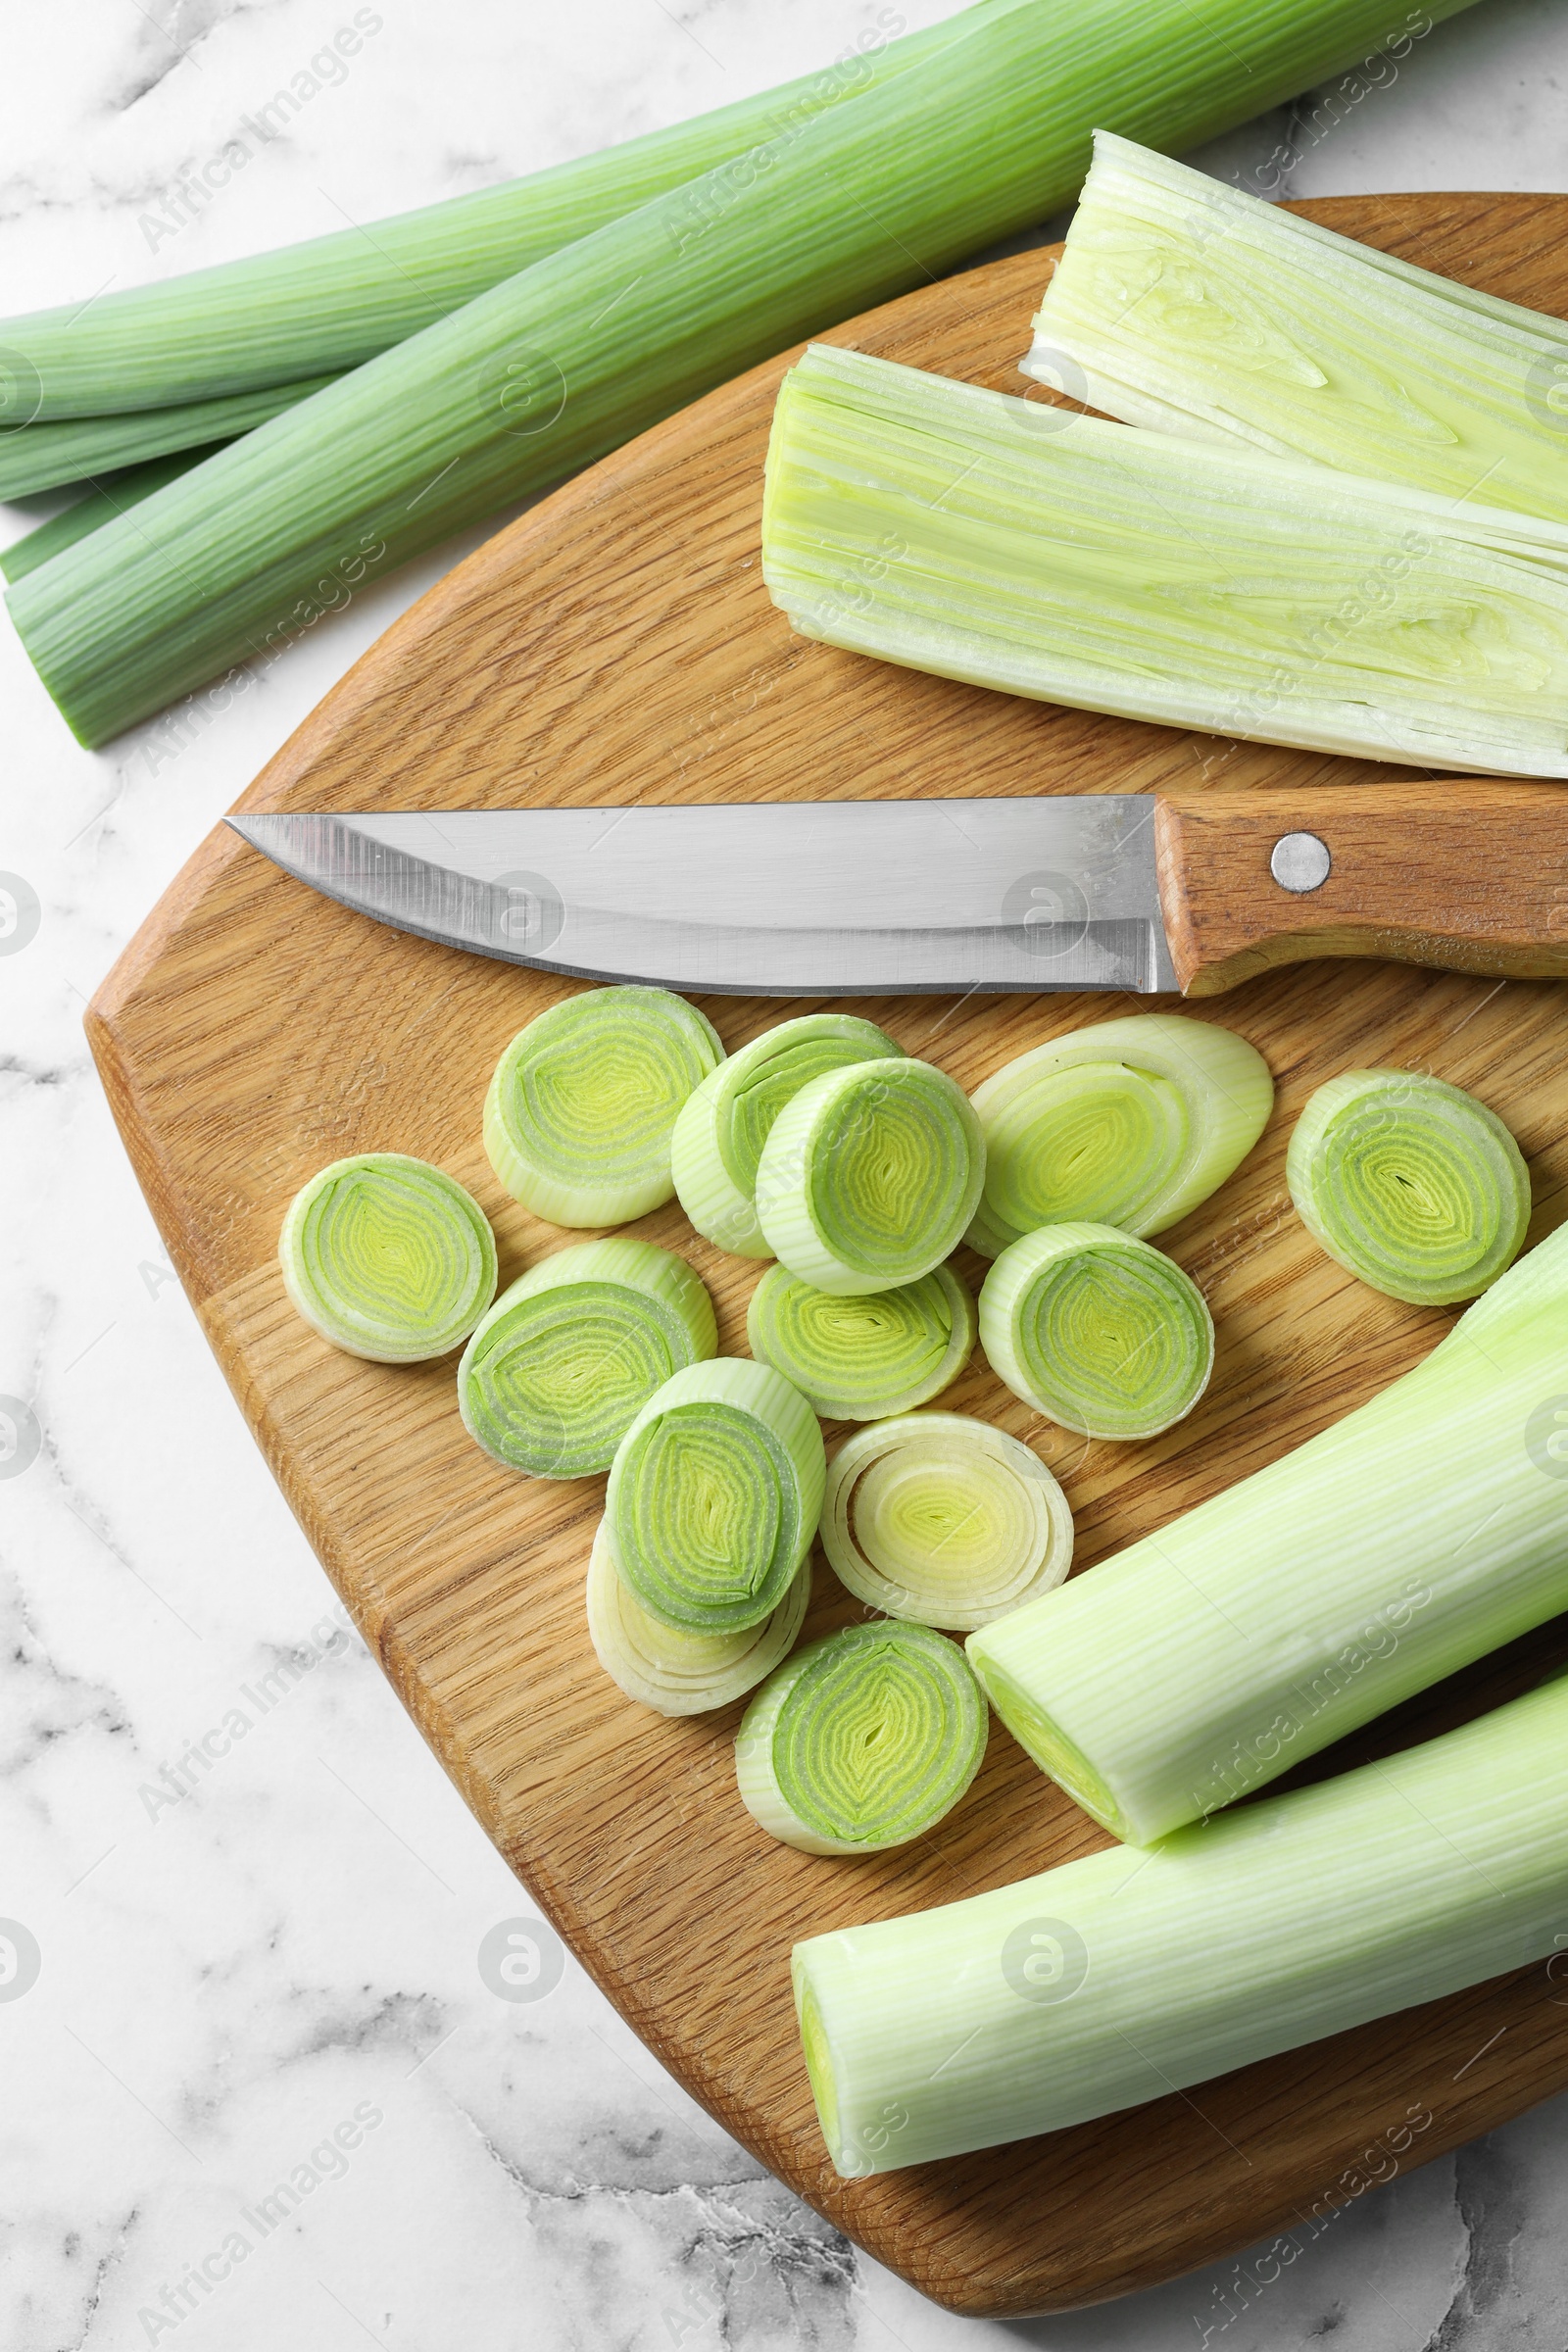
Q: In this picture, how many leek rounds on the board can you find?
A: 13